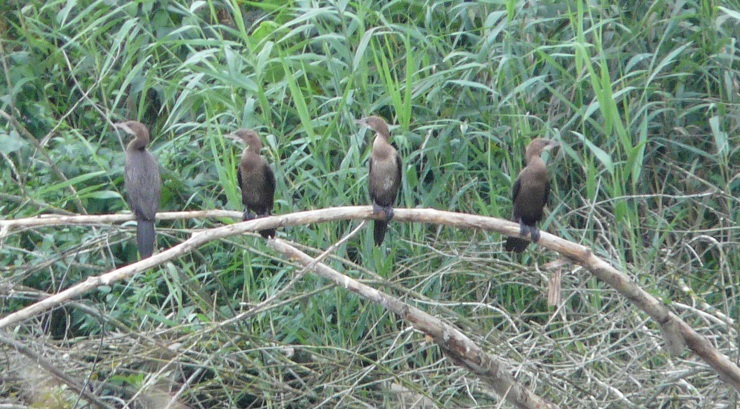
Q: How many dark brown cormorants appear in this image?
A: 4